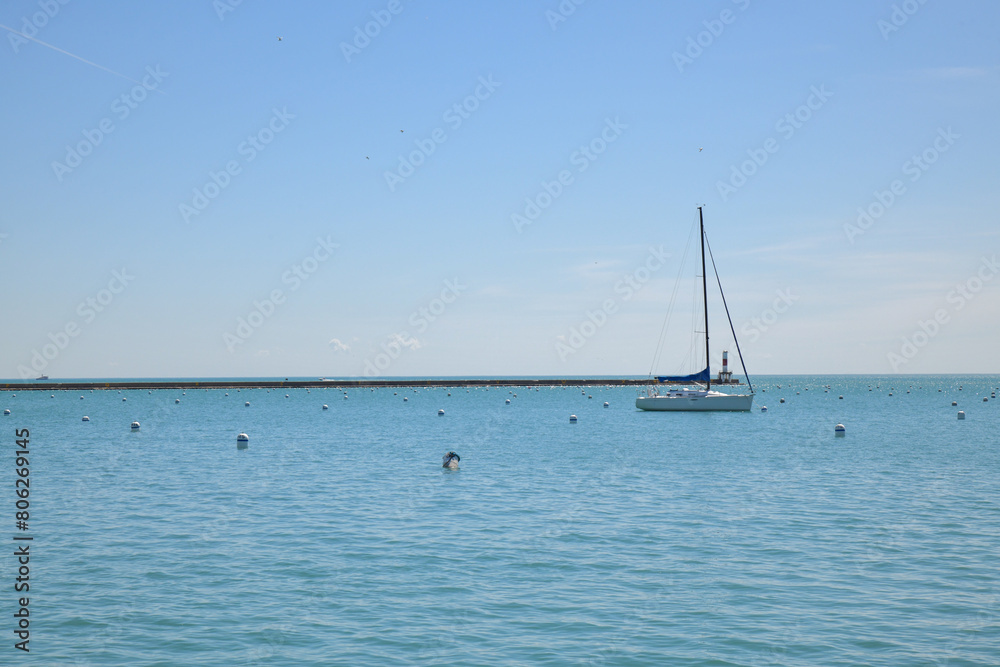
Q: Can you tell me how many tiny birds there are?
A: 4